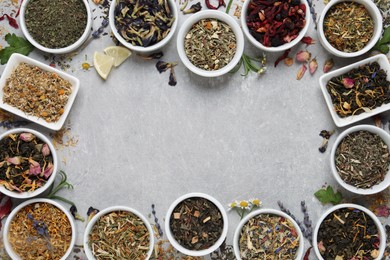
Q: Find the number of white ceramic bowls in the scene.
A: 14